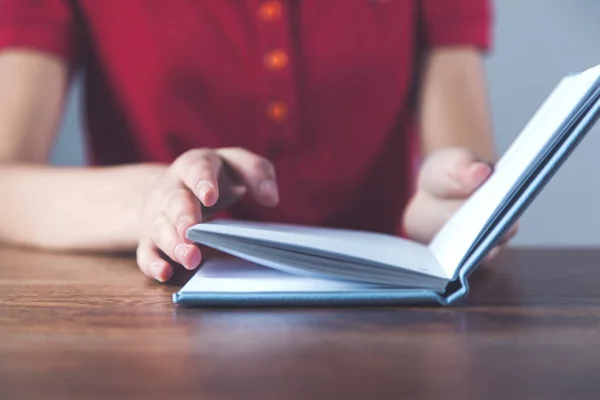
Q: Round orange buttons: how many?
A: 3